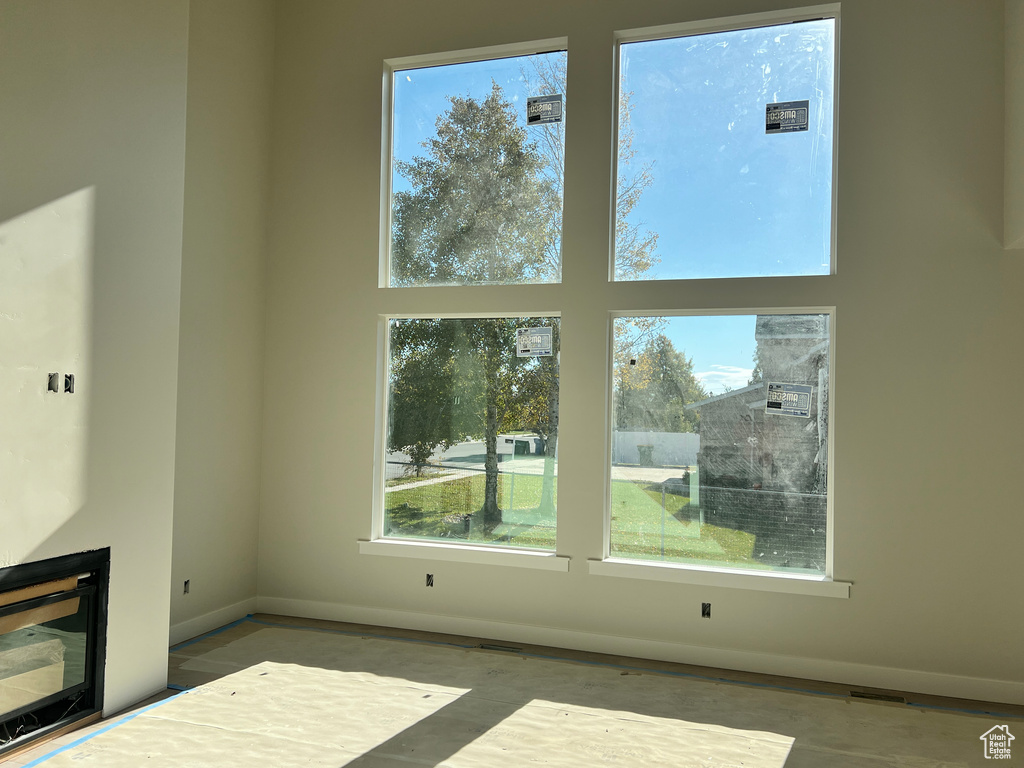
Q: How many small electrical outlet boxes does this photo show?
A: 5